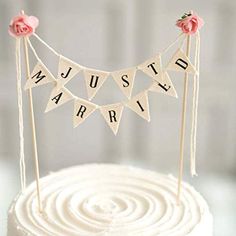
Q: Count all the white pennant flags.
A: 11